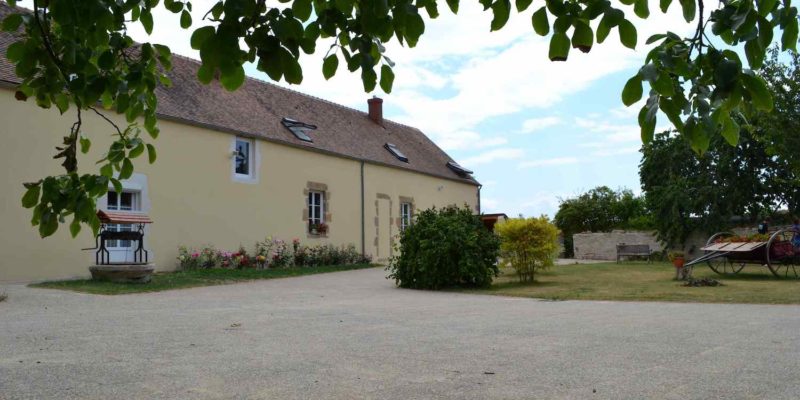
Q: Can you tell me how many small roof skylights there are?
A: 3